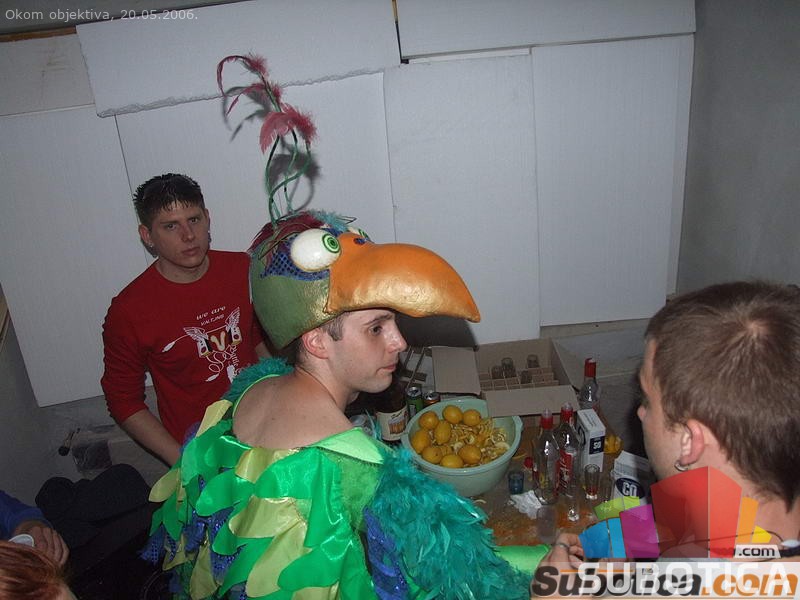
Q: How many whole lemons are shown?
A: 8